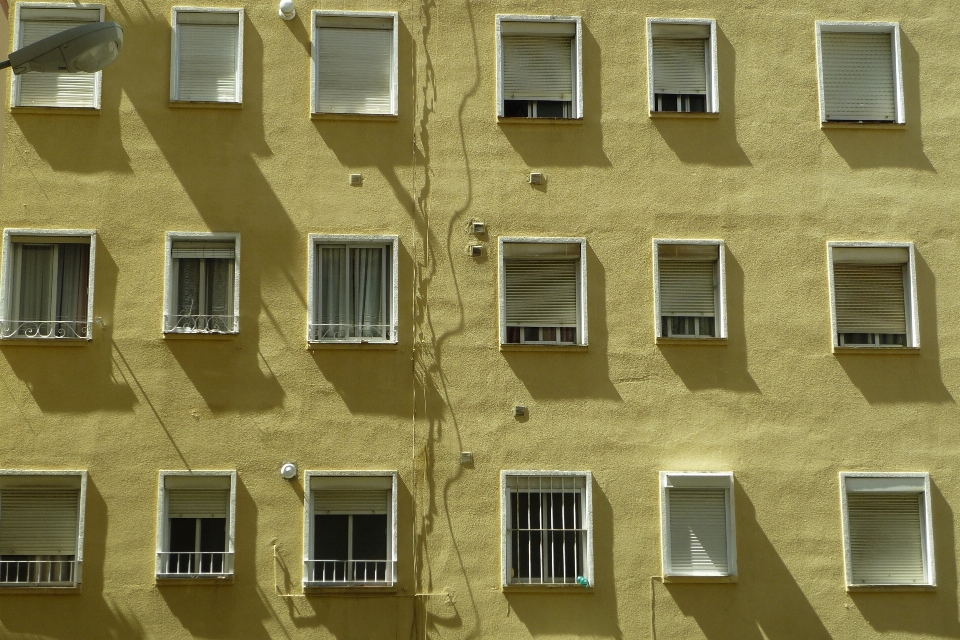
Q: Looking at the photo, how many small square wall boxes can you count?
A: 6